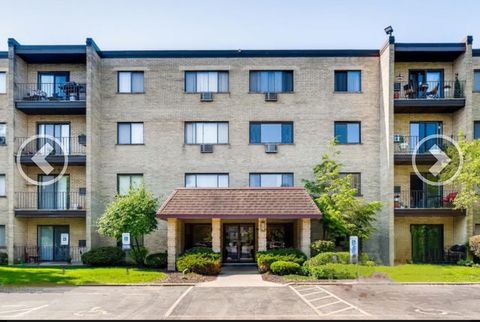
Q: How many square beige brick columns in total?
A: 4